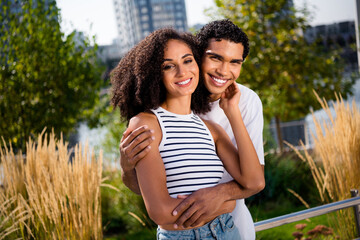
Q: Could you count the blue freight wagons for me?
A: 0